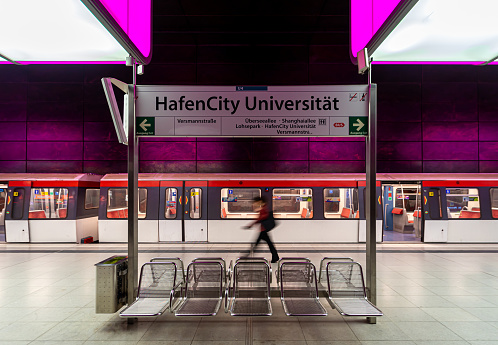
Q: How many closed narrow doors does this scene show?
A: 2